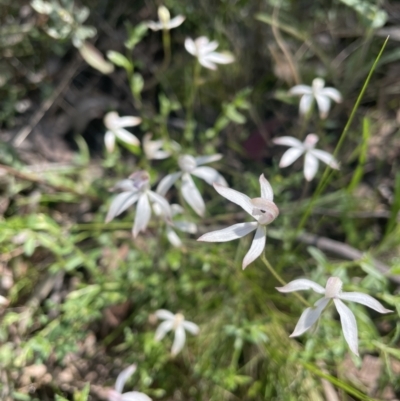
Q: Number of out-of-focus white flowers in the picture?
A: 11